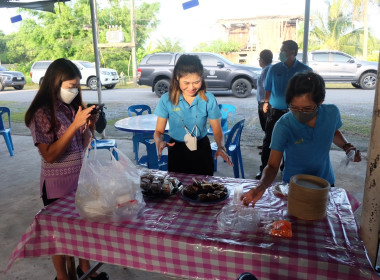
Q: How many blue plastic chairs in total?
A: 6